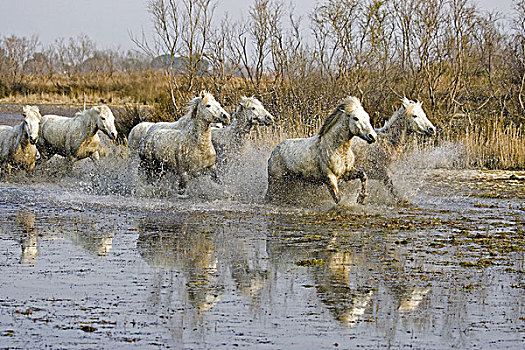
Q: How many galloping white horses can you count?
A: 6